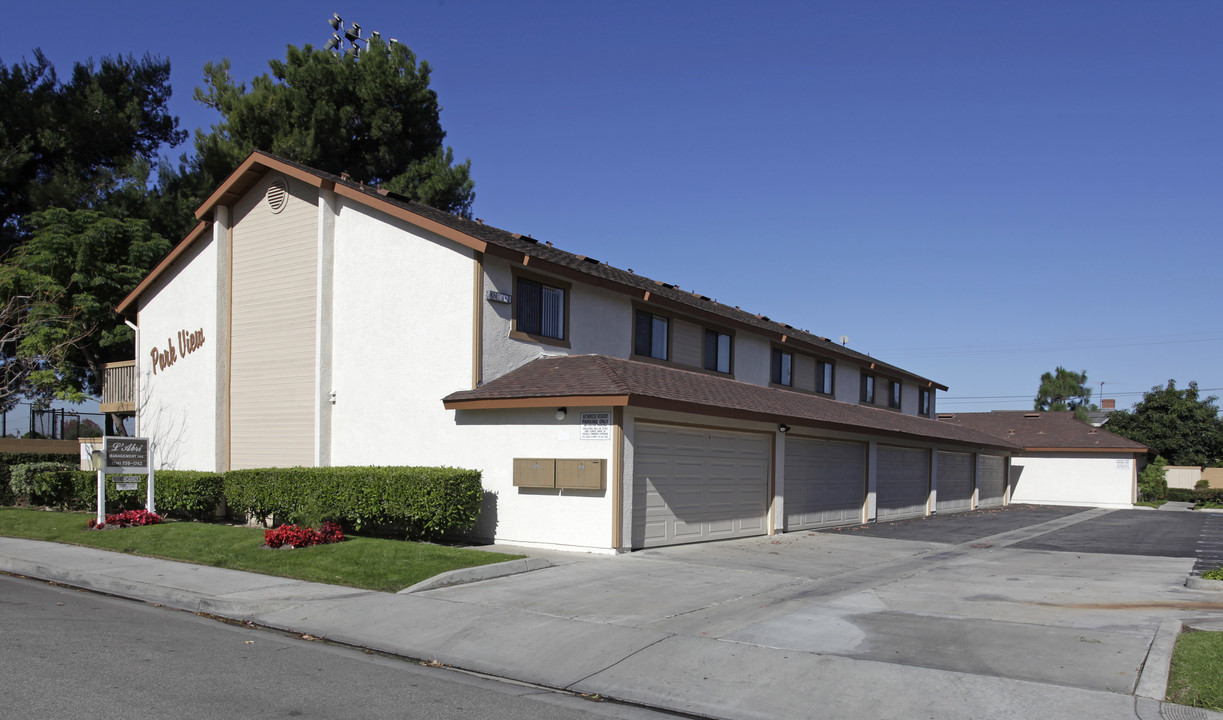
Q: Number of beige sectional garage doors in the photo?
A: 5